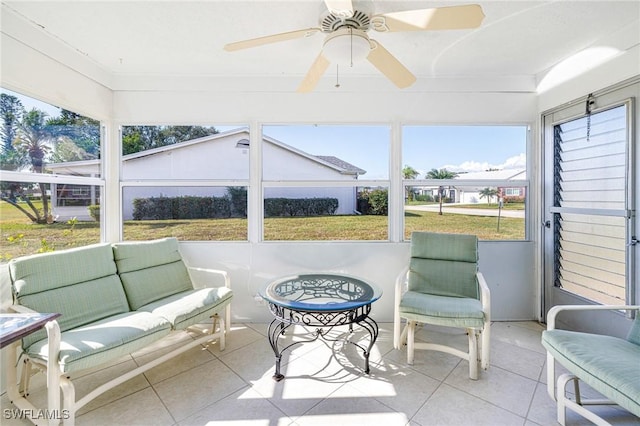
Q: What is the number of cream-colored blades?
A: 5